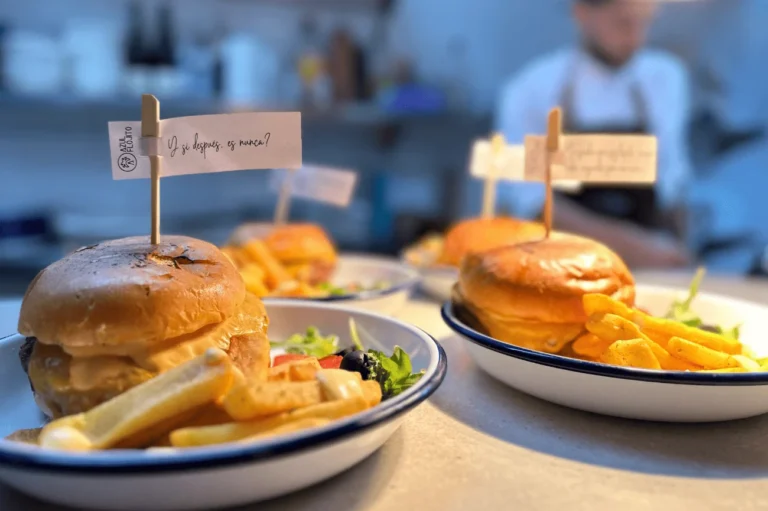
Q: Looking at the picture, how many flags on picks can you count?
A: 4